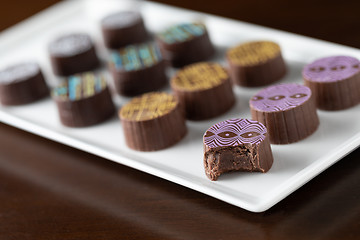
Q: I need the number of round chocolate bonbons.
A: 12